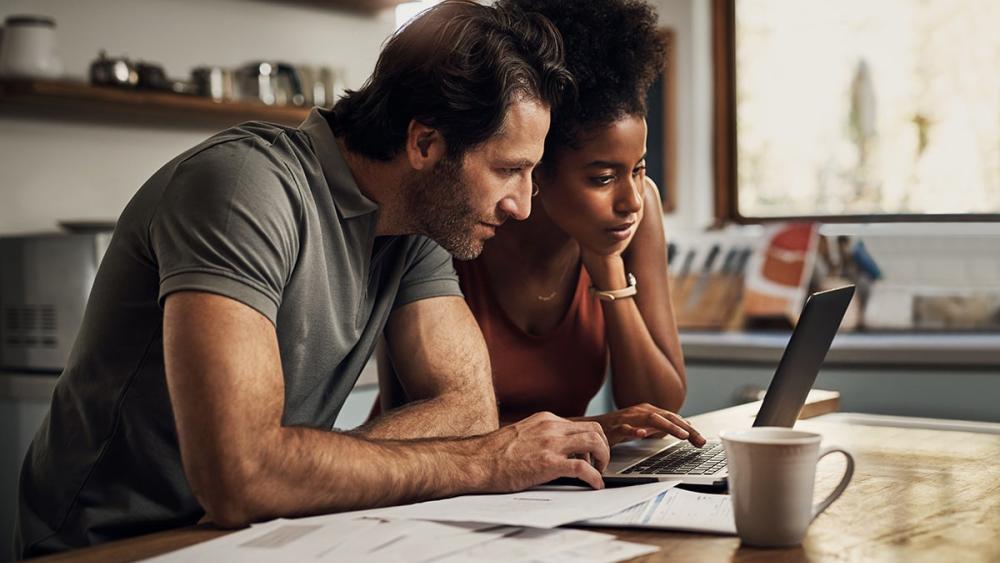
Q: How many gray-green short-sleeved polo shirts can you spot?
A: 1